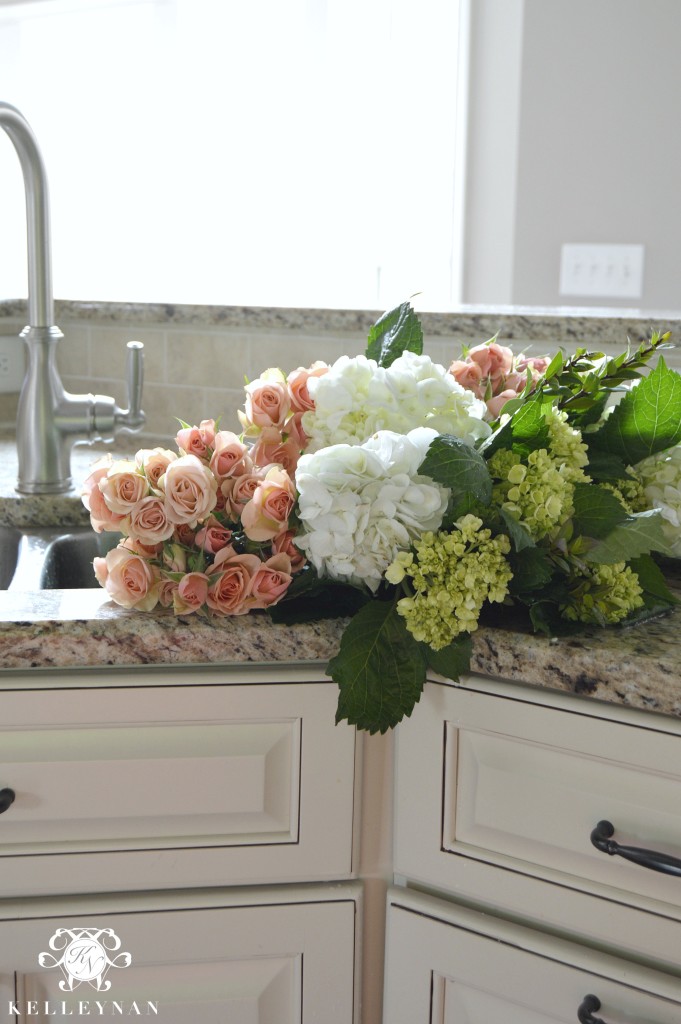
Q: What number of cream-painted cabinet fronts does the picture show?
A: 4